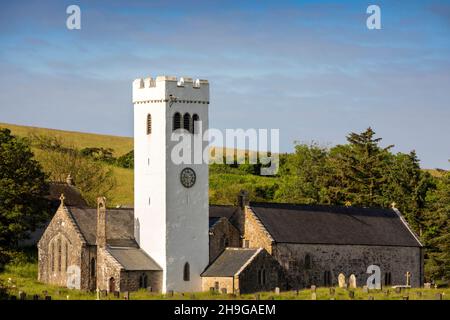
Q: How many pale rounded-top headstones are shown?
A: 2